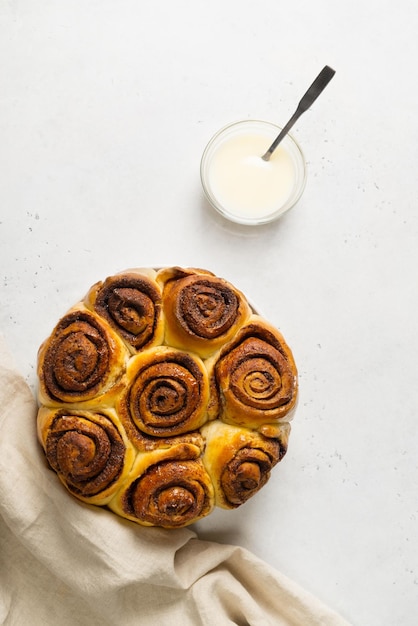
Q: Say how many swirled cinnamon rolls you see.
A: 8